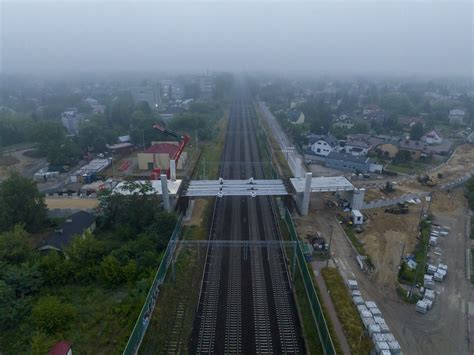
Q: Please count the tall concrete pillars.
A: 4